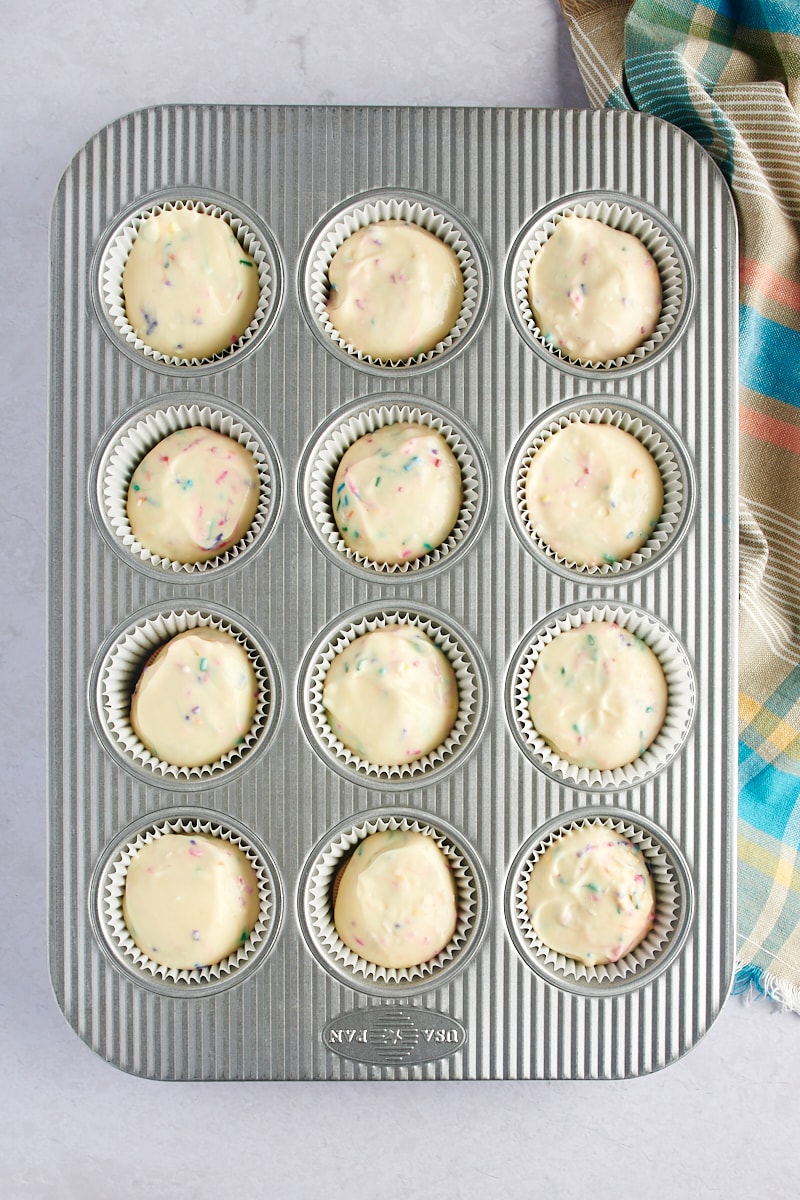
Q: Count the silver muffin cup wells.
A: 12